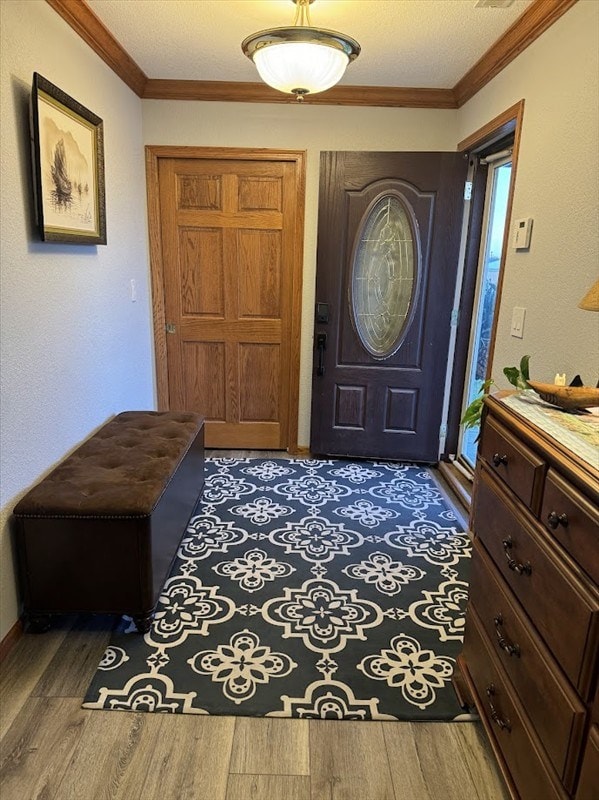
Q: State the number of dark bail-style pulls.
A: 3